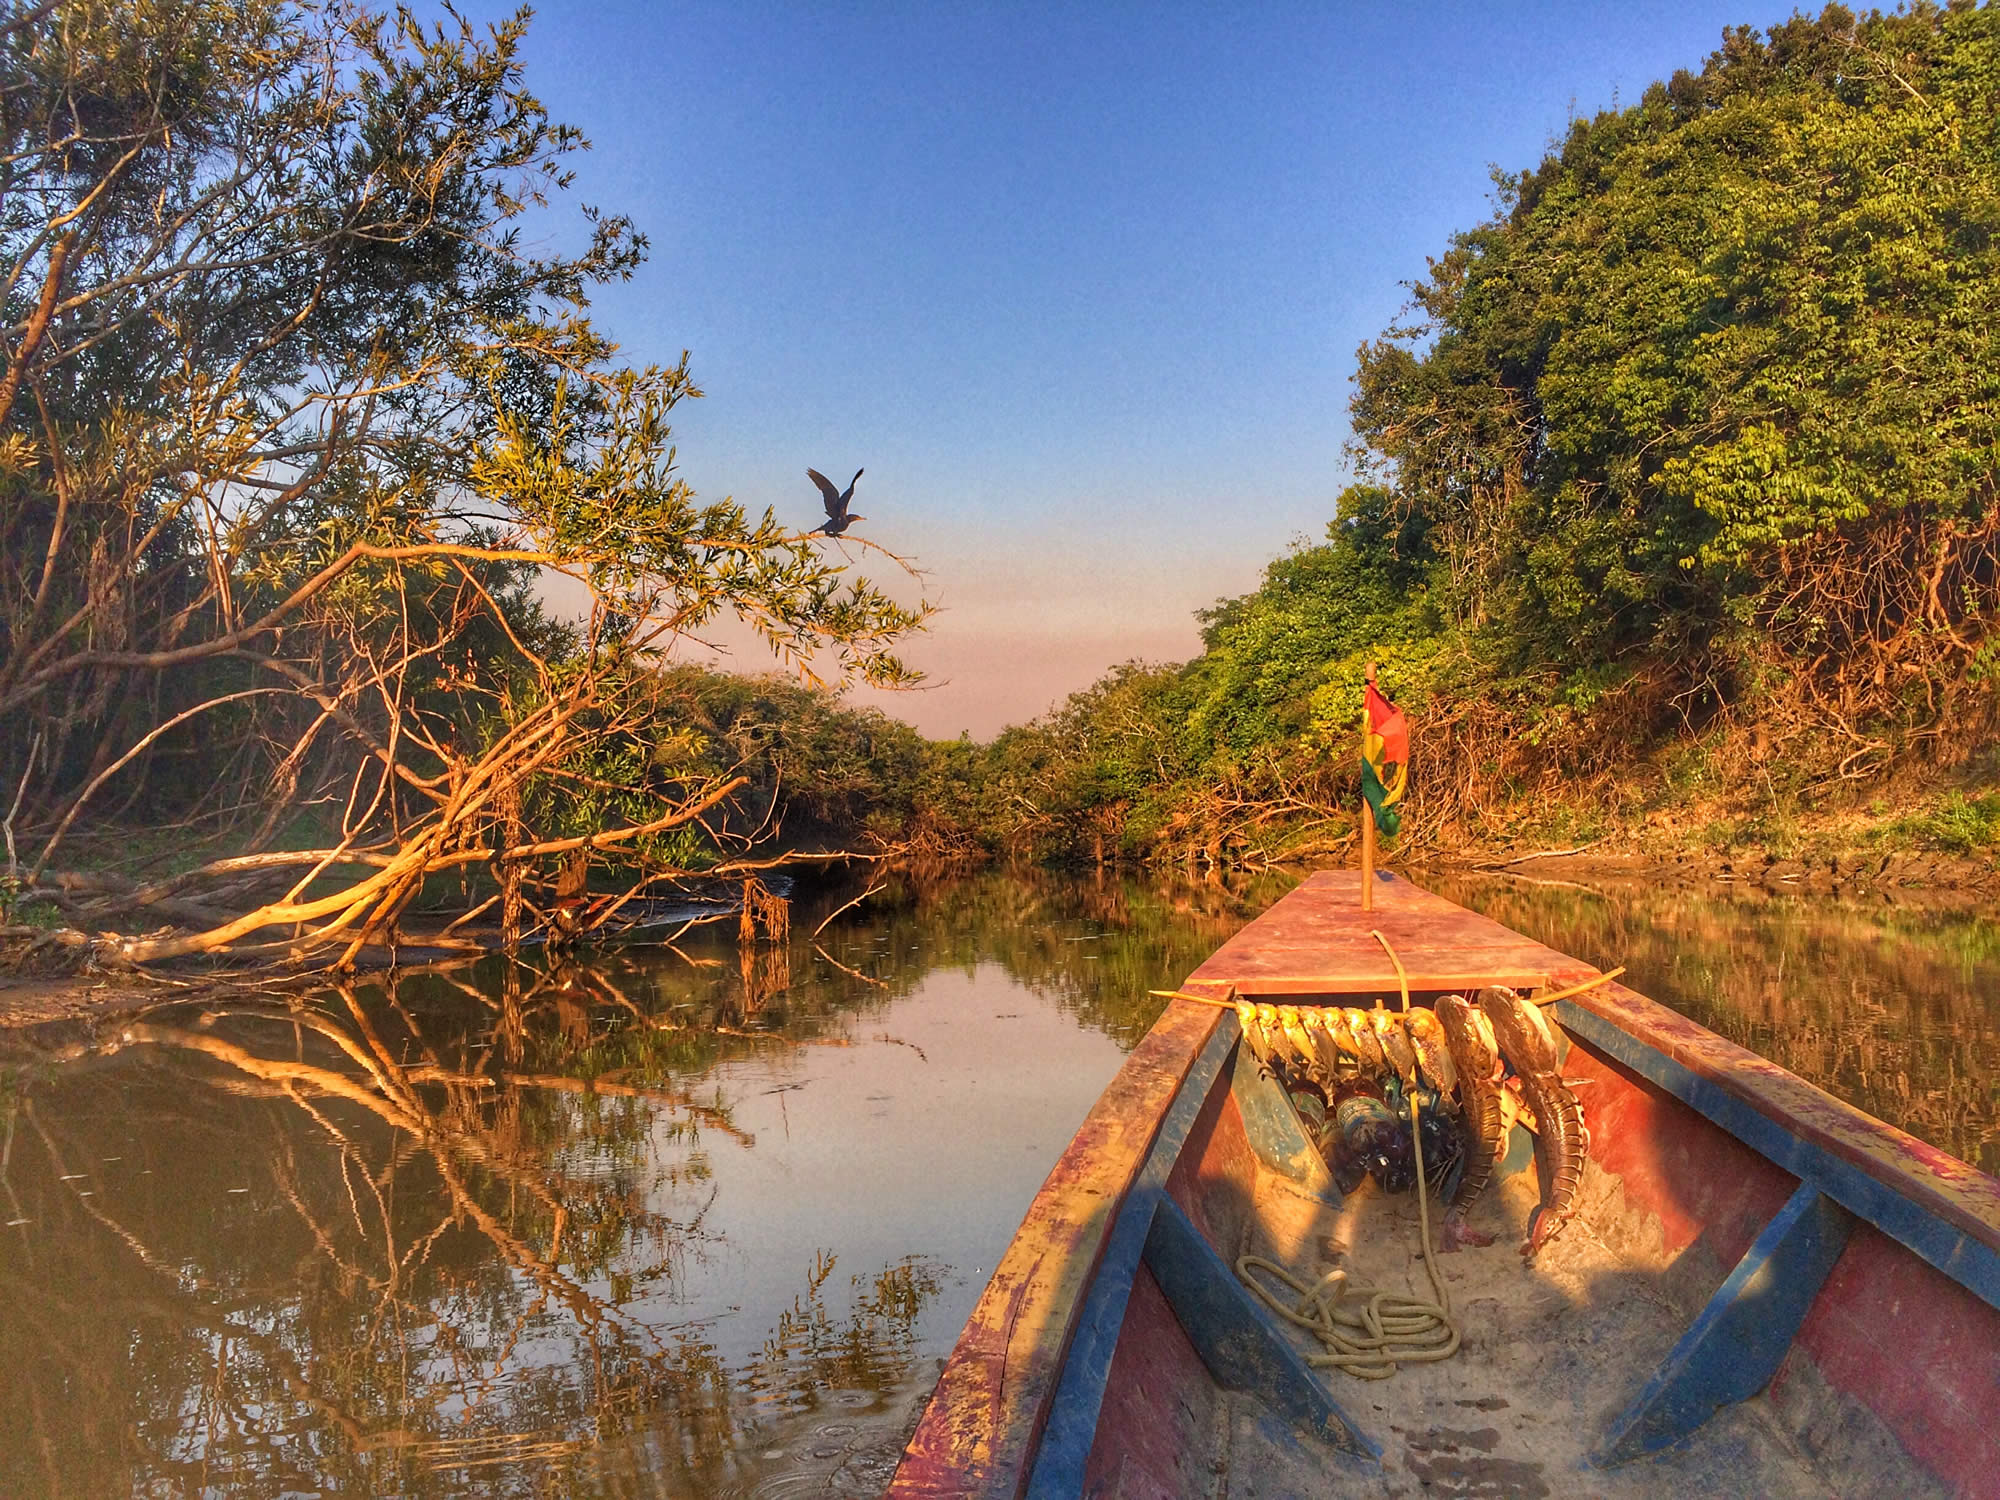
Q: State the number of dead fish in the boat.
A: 10